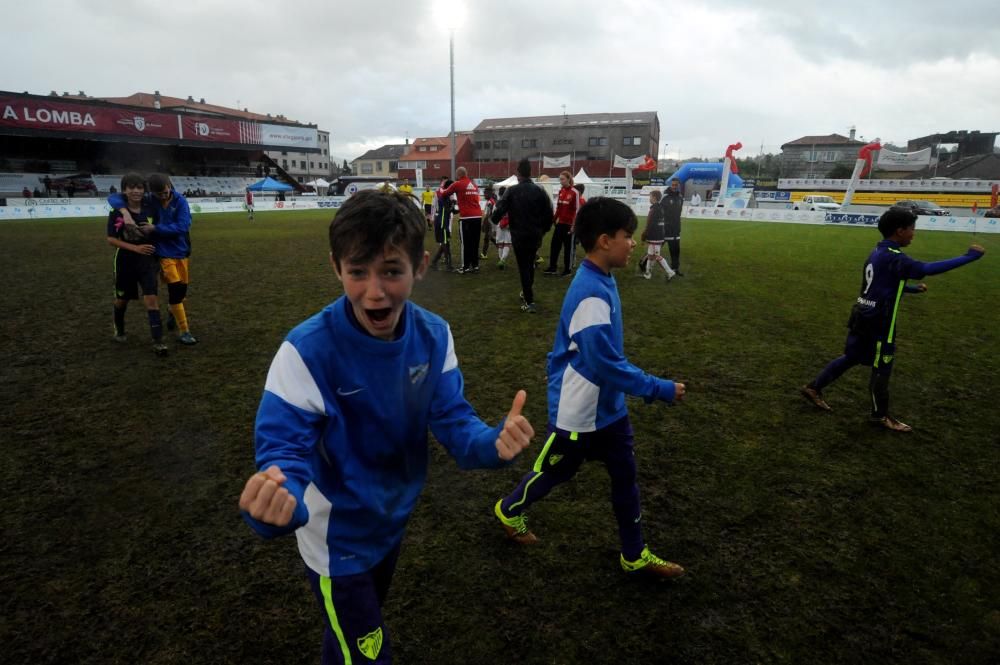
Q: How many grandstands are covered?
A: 1